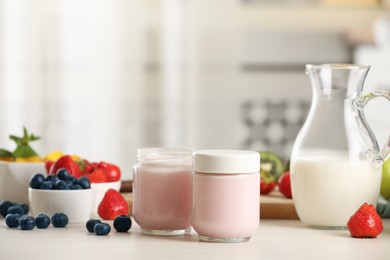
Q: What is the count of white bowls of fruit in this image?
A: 3